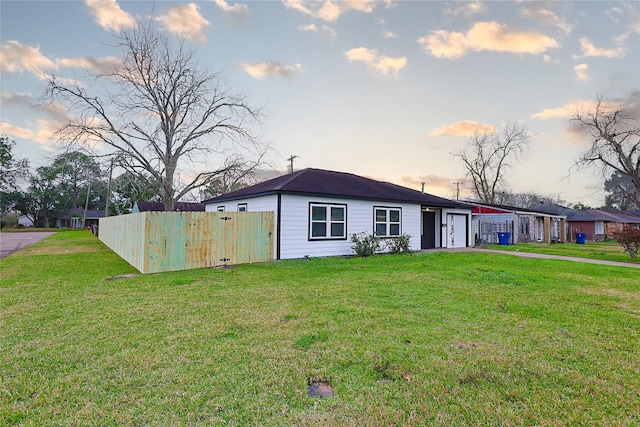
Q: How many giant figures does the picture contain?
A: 0